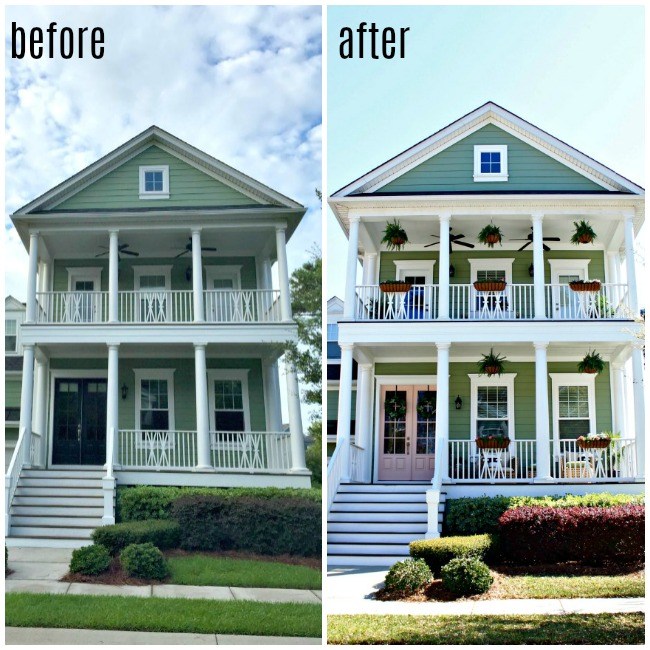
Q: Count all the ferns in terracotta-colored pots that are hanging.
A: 5